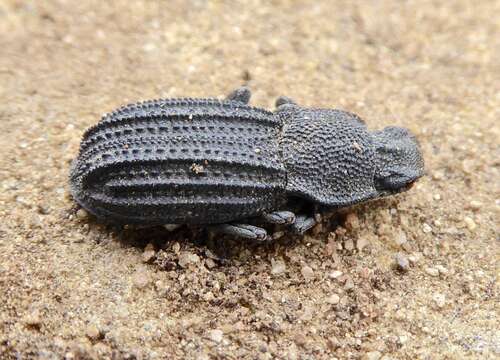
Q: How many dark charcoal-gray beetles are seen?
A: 1